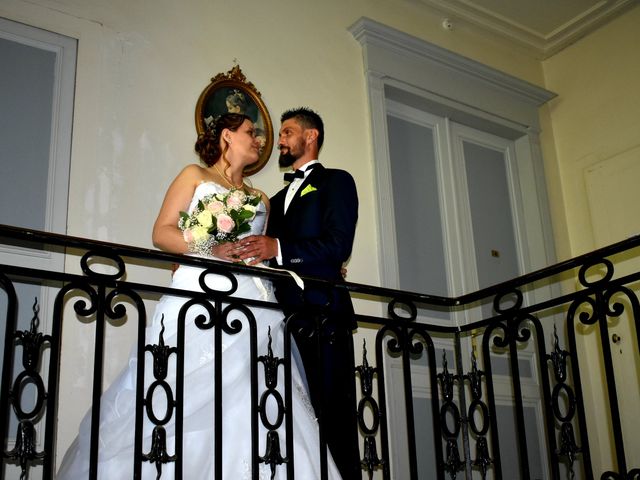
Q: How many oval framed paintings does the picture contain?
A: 1